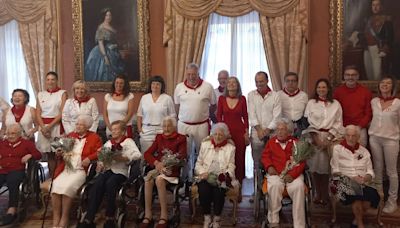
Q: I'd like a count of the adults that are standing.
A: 13